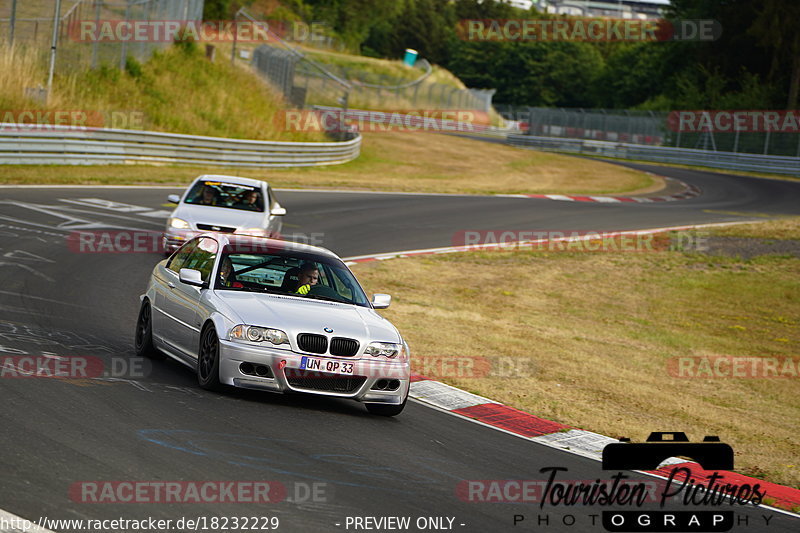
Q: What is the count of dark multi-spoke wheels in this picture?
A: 2